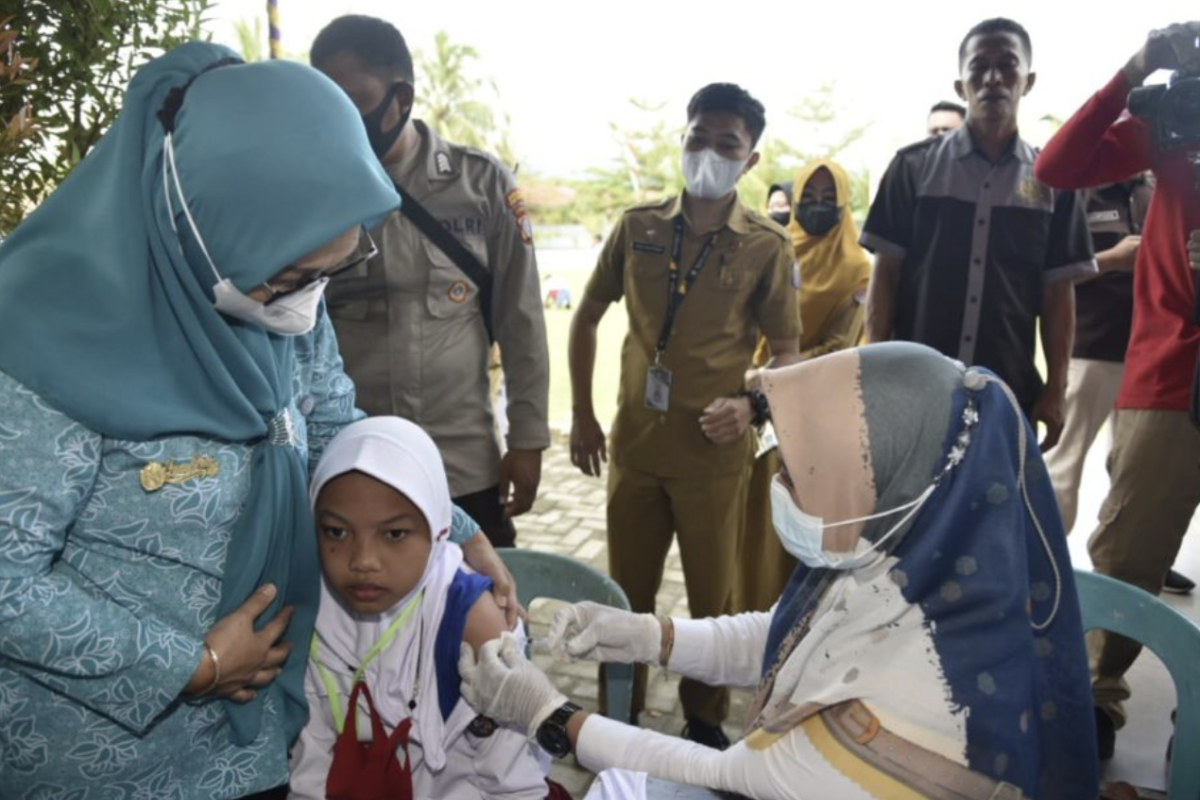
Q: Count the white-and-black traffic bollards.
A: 0